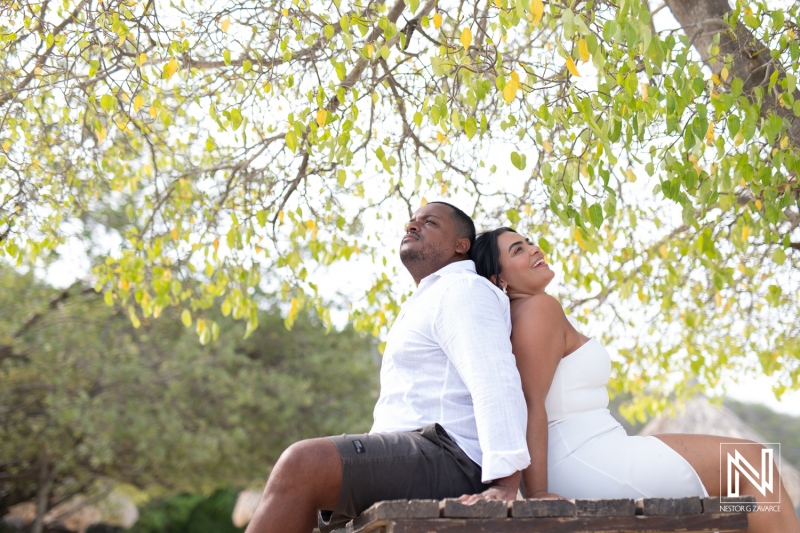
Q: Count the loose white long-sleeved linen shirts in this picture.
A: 1